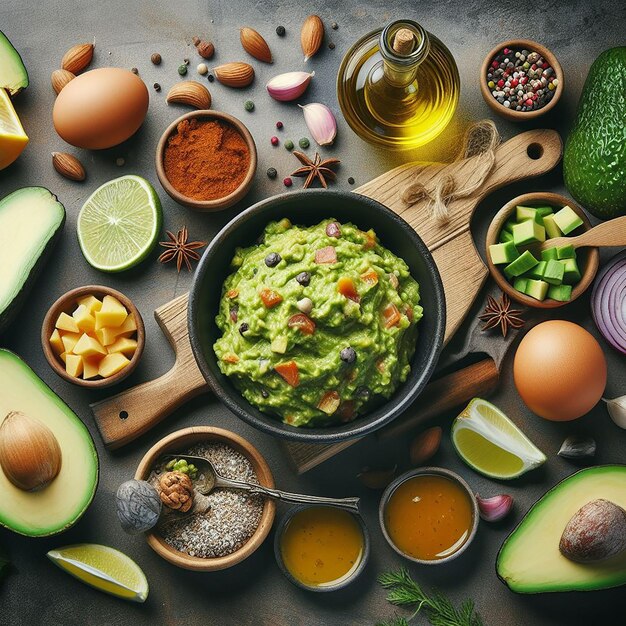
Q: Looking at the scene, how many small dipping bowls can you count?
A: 2